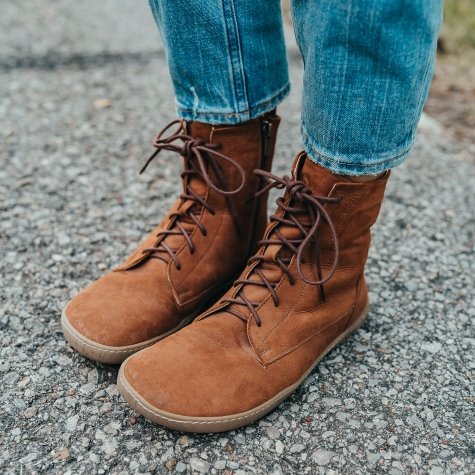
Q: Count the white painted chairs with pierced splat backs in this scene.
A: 0